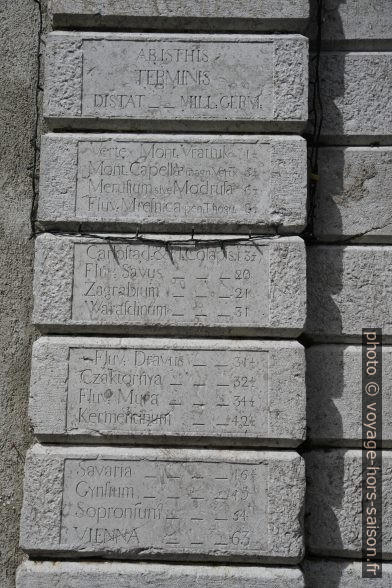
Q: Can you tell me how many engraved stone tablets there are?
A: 5